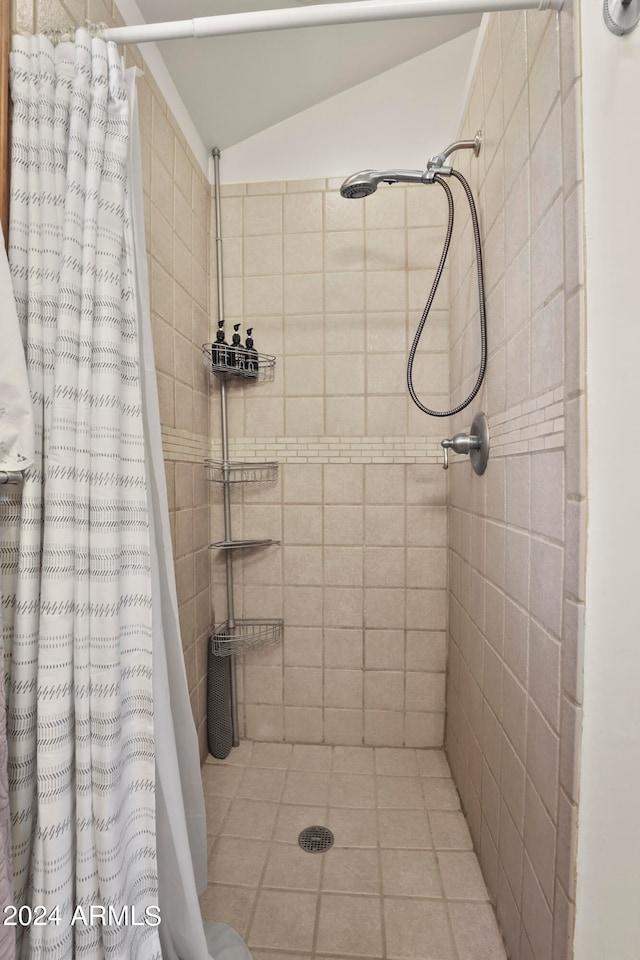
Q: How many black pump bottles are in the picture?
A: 3